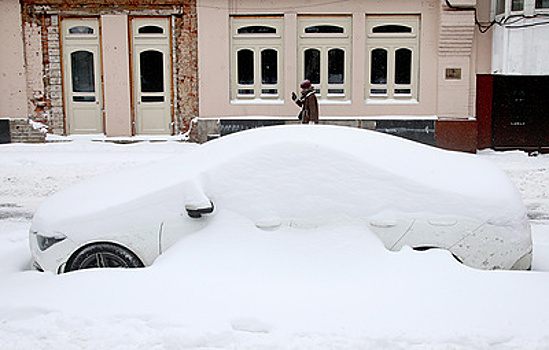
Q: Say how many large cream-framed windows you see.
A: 3